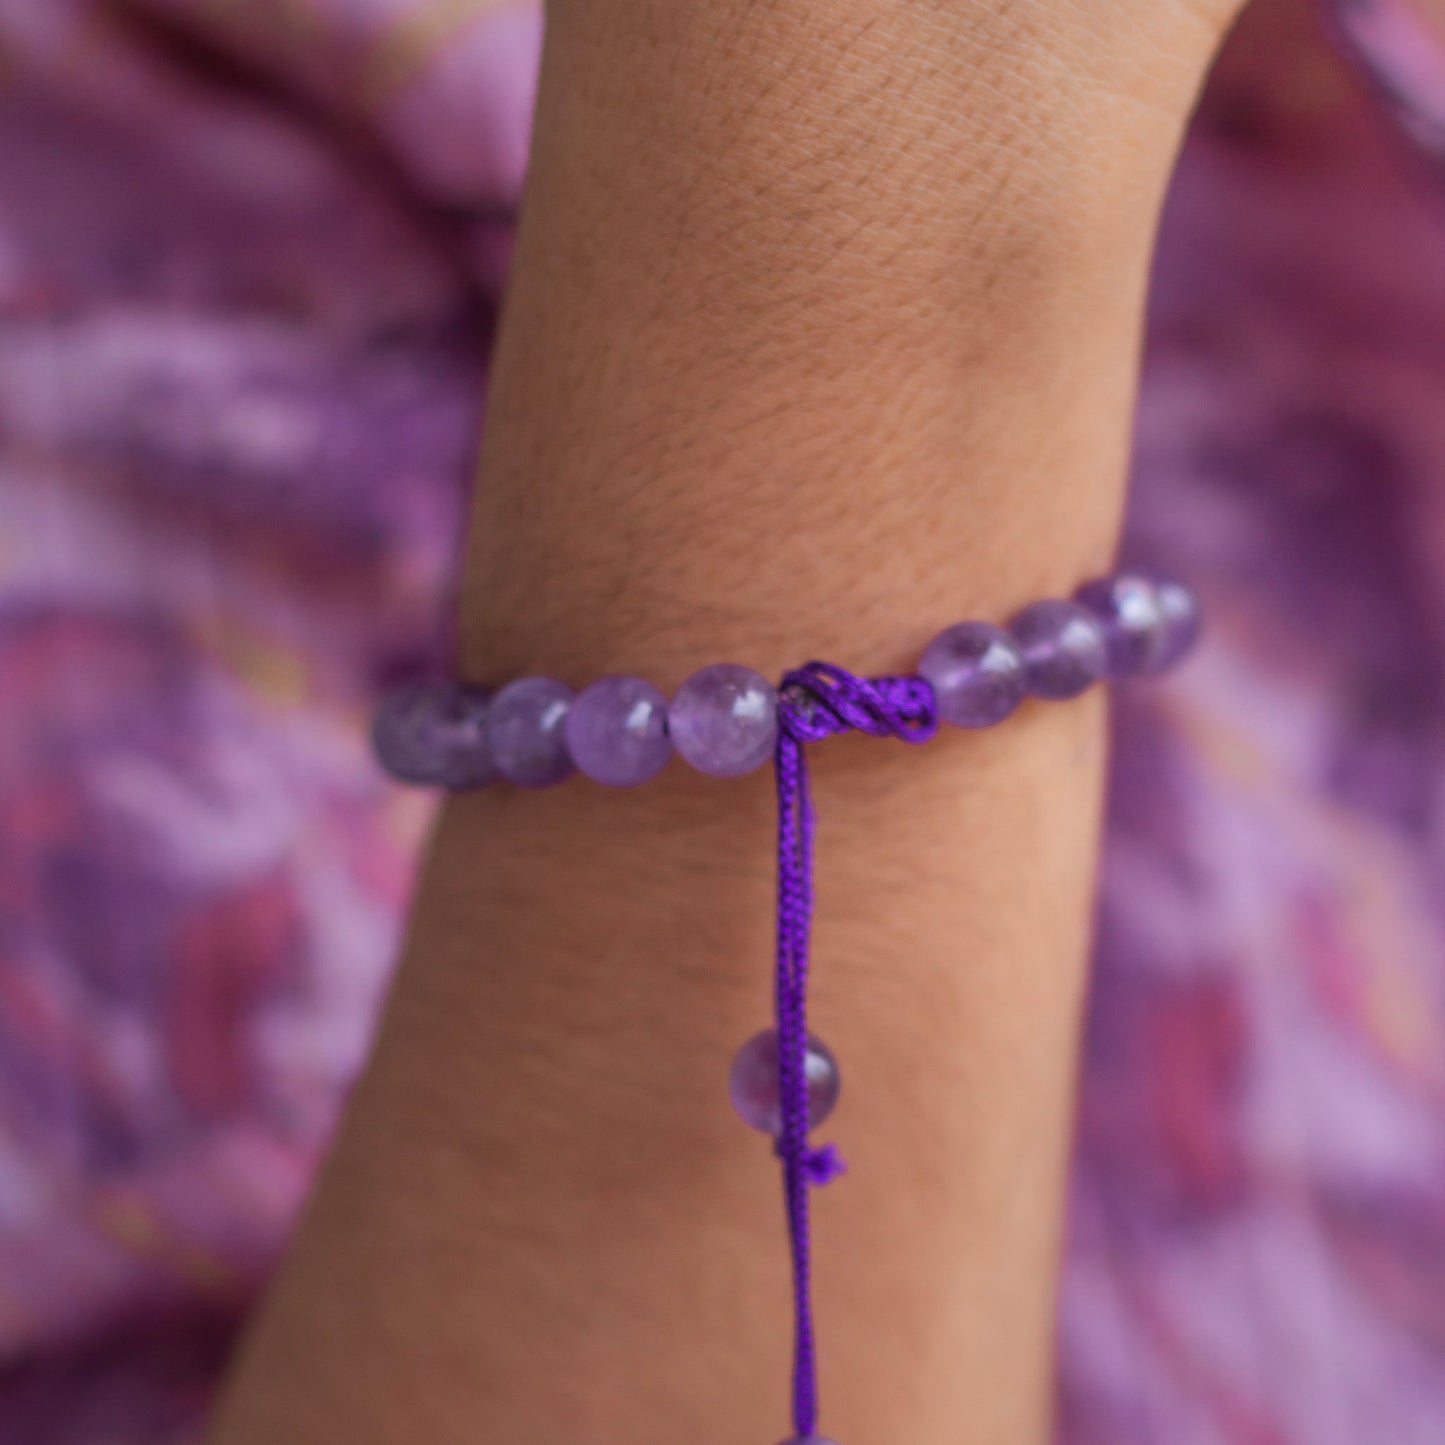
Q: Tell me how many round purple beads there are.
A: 11